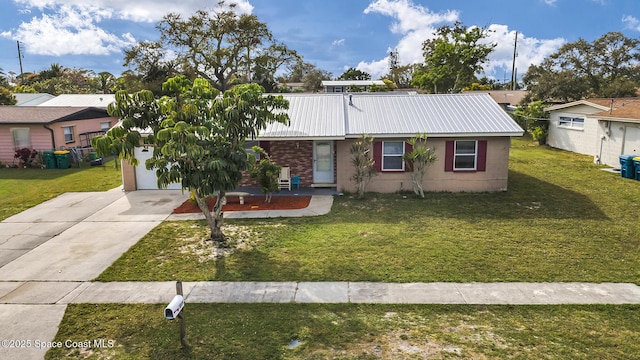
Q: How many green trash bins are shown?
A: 2